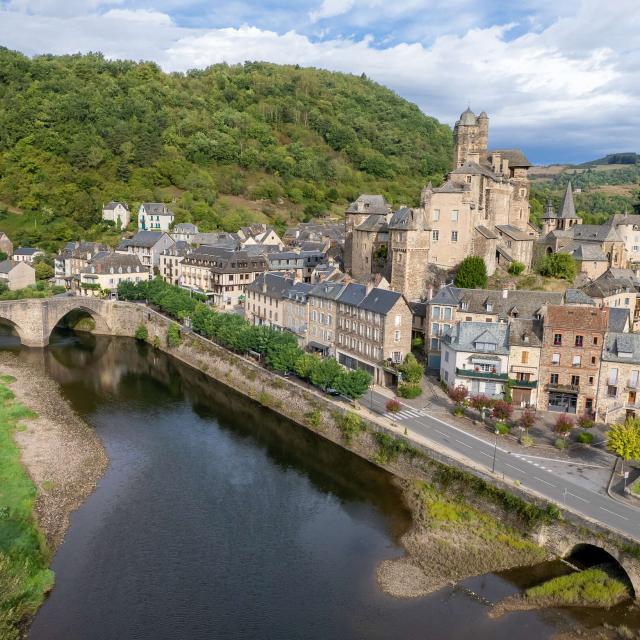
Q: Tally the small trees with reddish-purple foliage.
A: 7